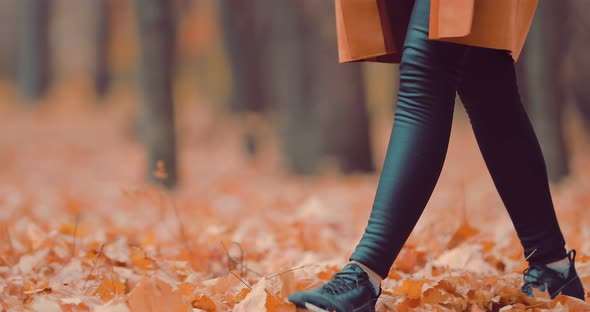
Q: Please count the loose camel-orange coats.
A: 1